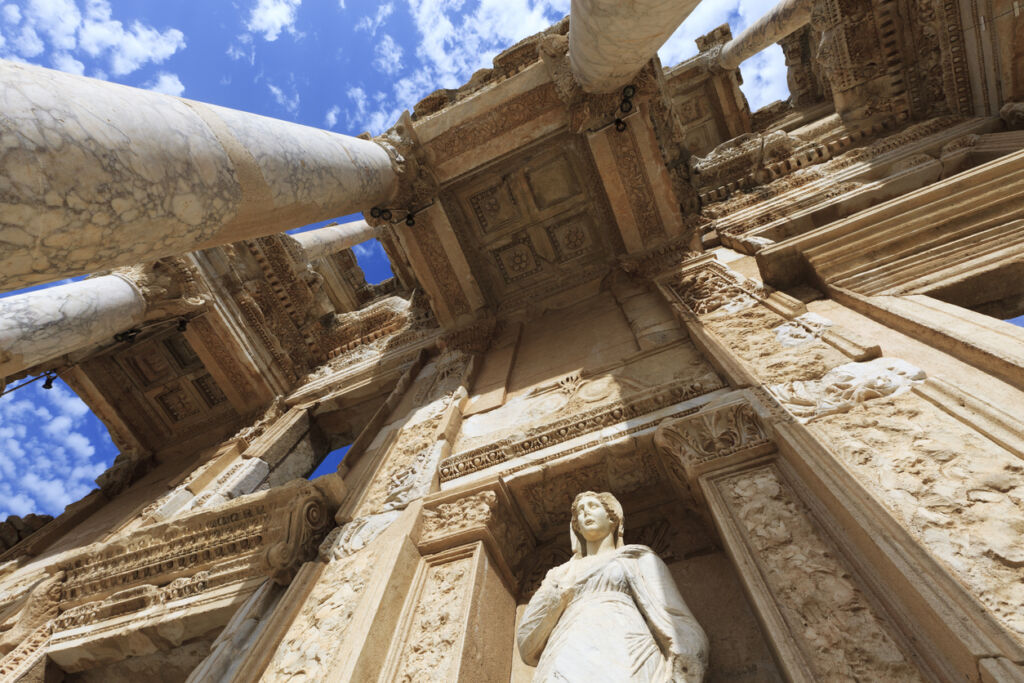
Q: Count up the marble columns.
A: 5